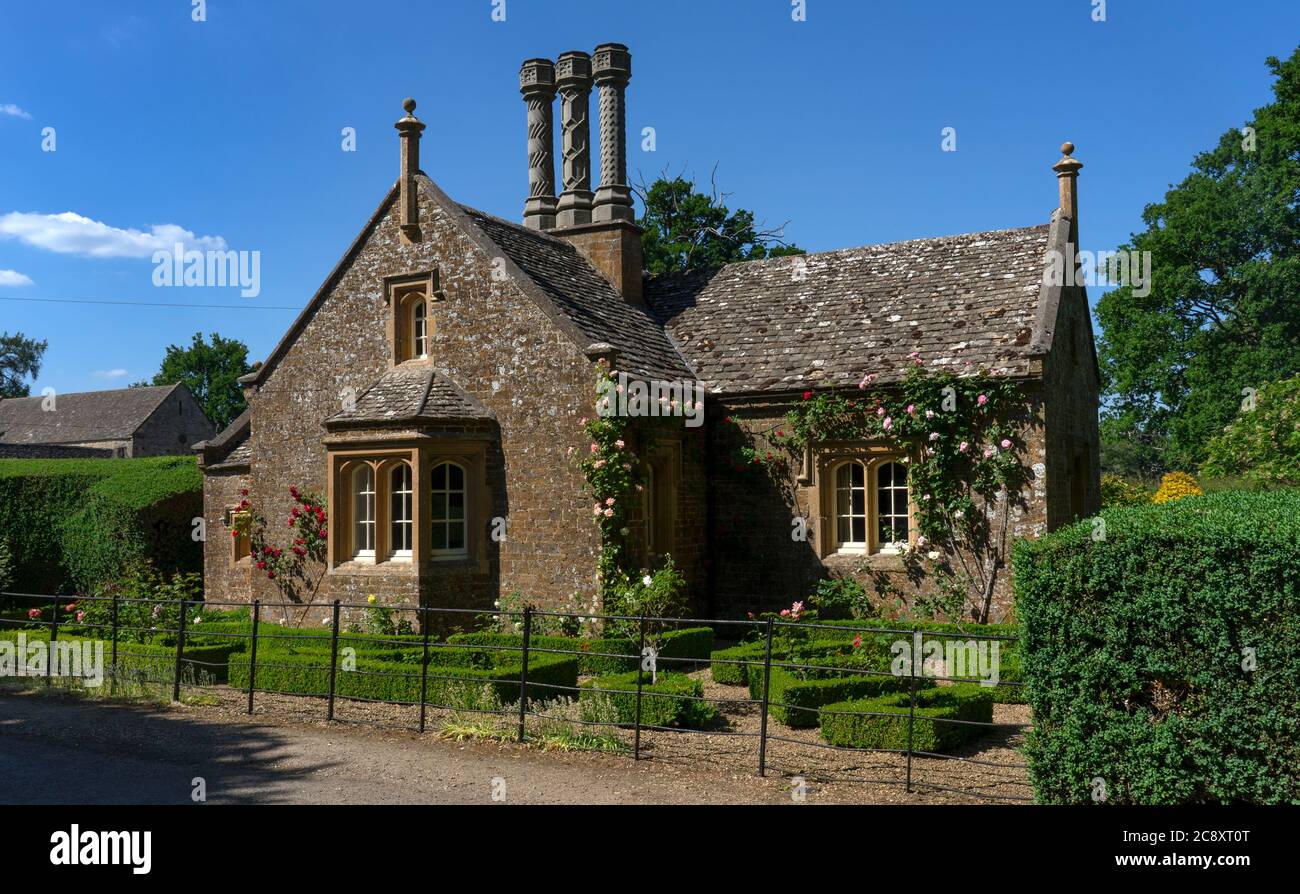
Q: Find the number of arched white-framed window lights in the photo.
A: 6